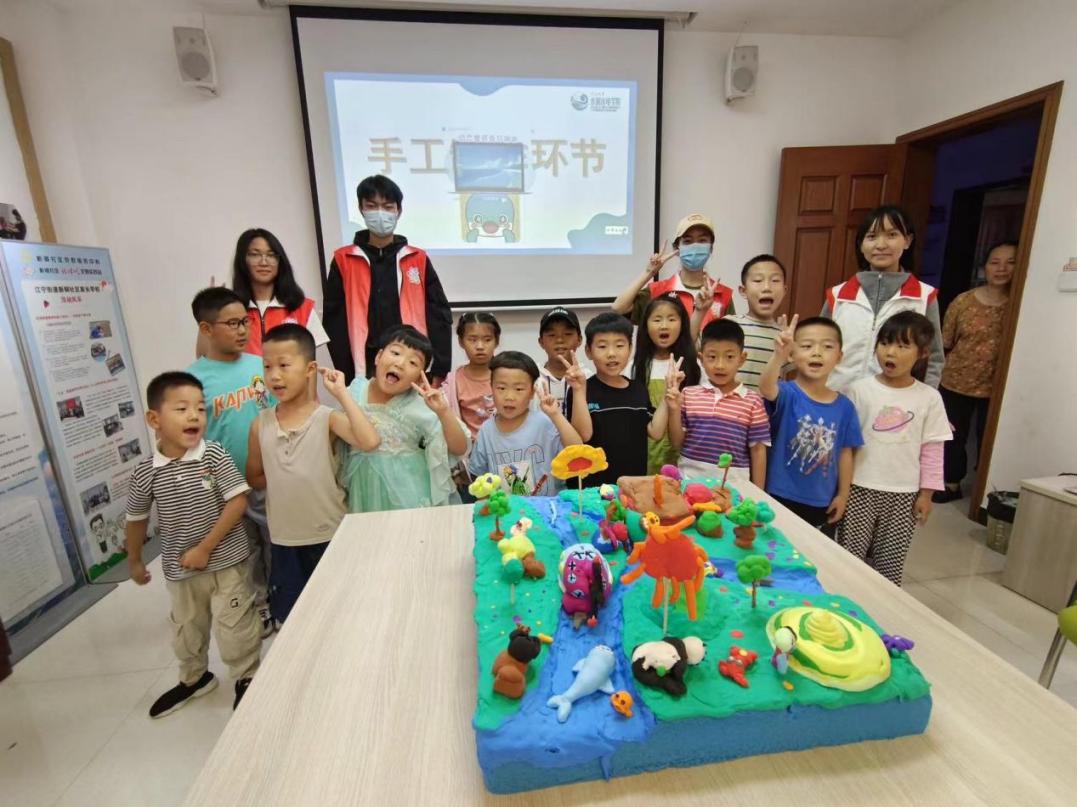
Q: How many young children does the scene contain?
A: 13